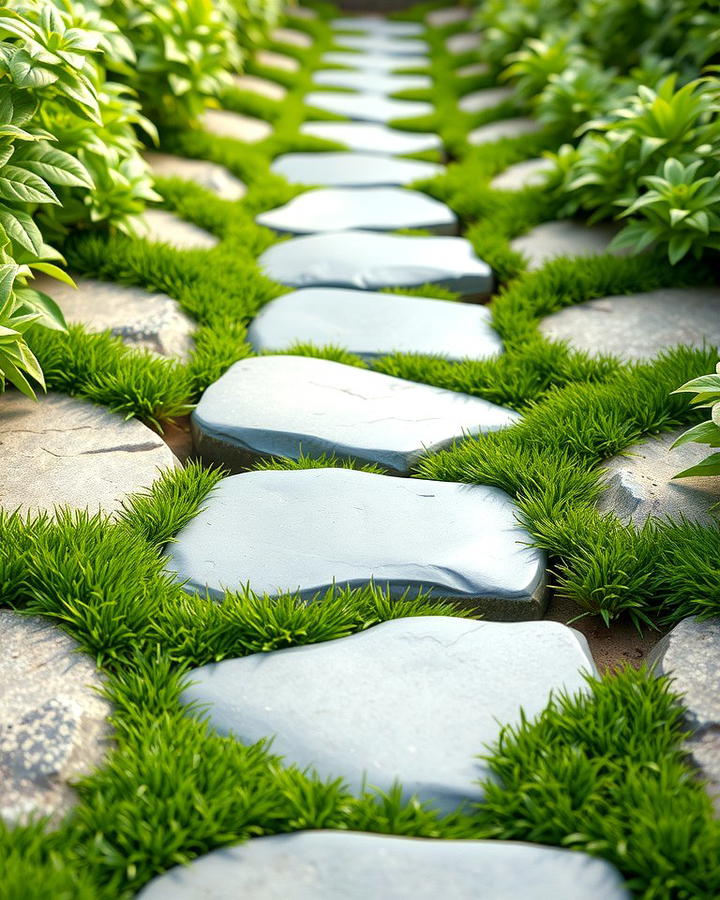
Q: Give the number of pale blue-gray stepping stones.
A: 14